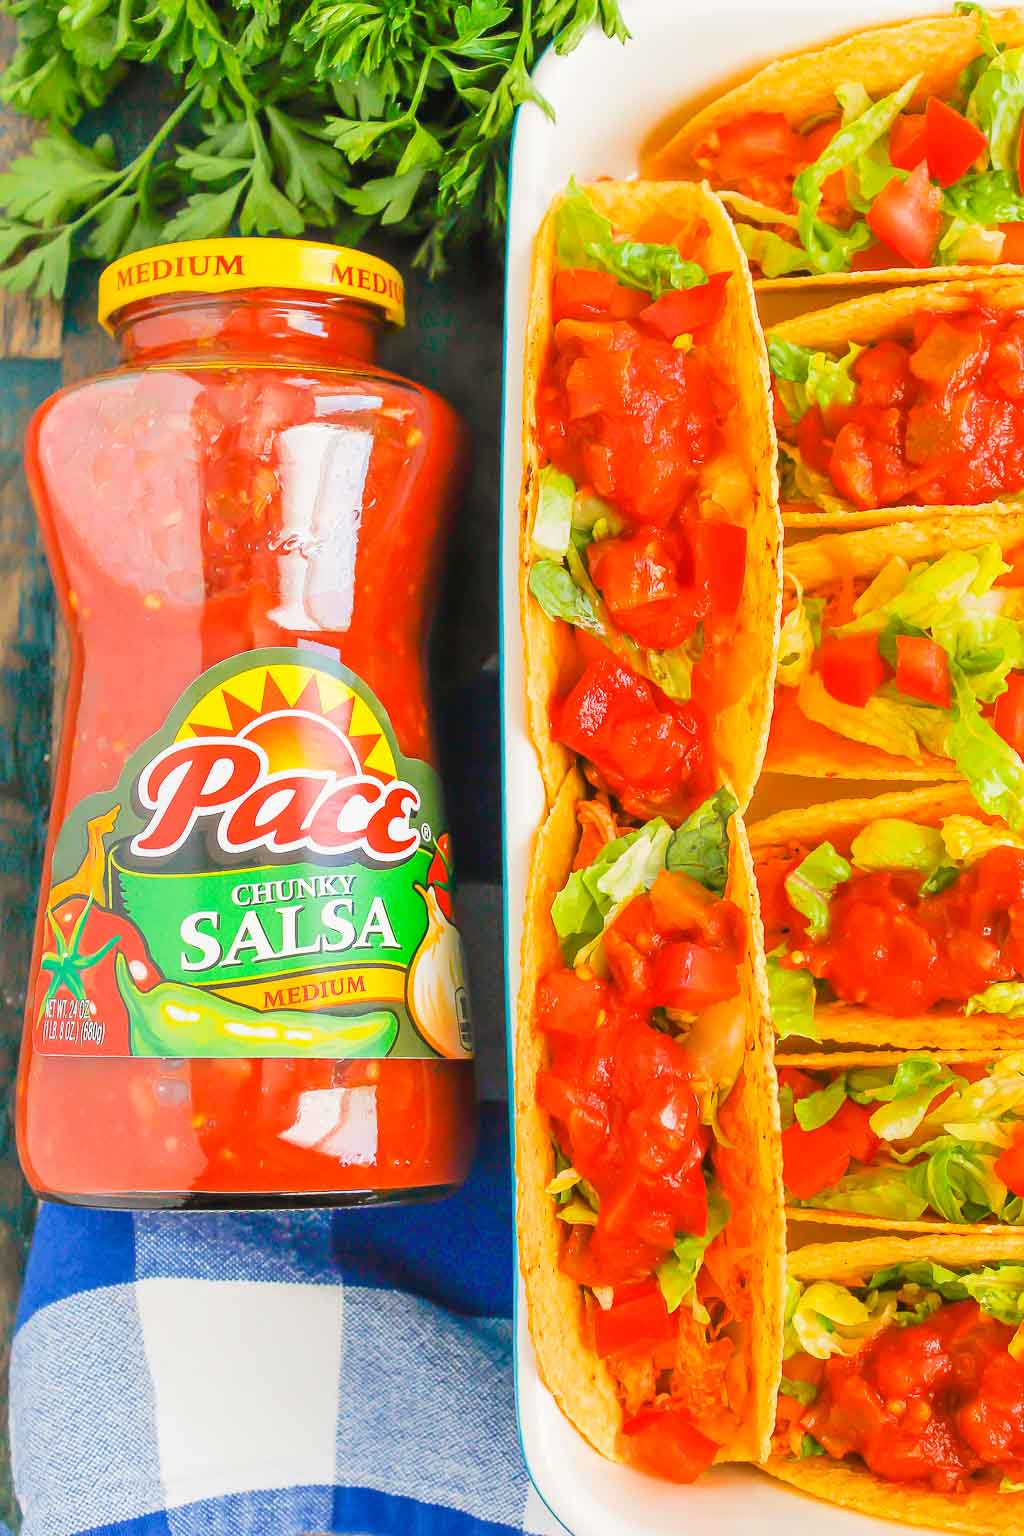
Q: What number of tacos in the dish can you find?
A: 8